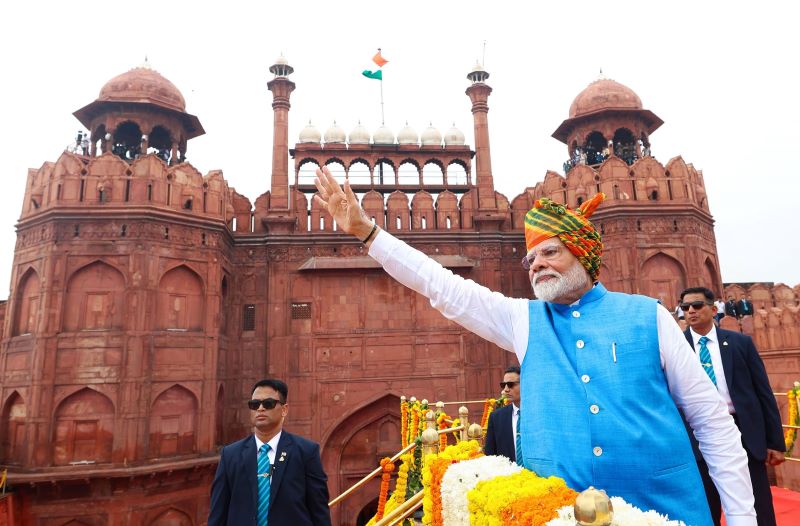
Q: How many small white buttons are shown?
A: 5